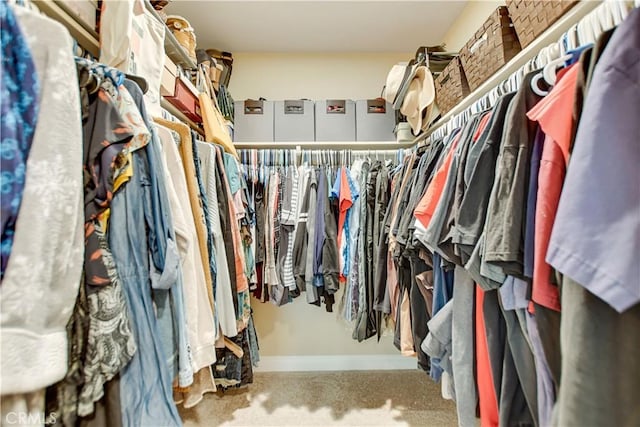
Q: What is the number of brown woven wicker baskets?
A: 3